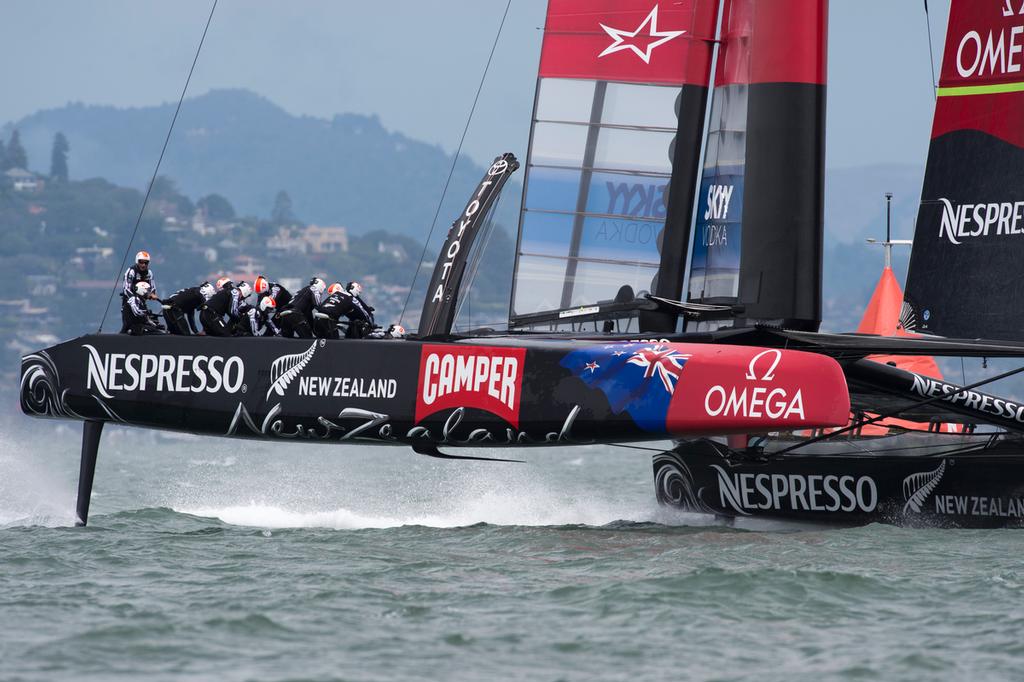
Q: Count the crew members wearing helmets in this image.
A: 11